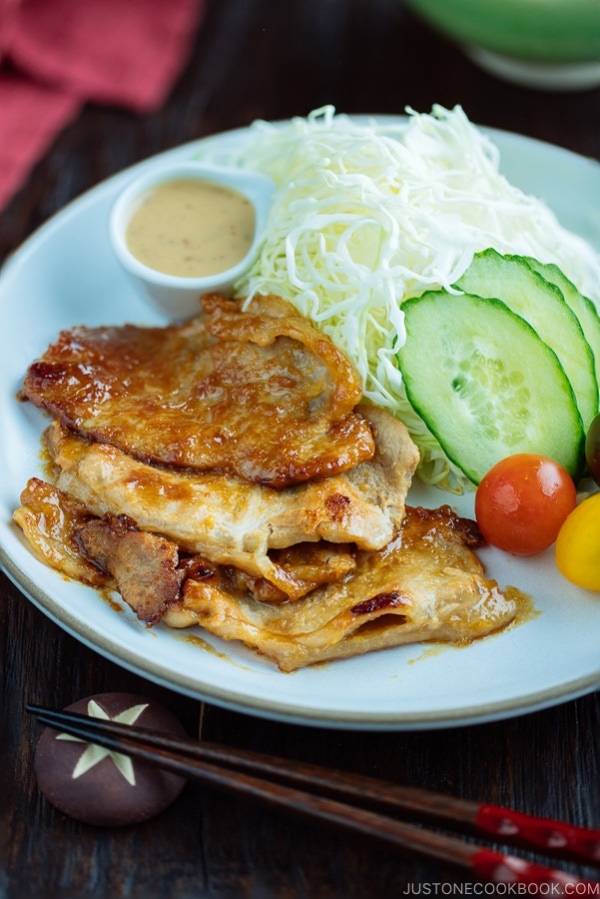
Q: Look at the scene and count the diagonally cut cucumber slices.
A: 3